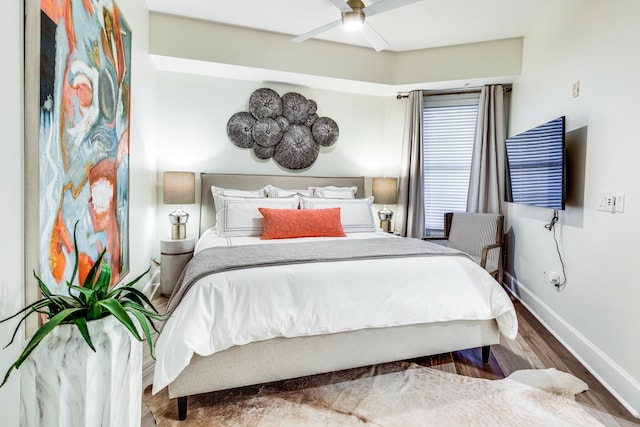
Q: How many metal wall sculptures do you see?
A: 1